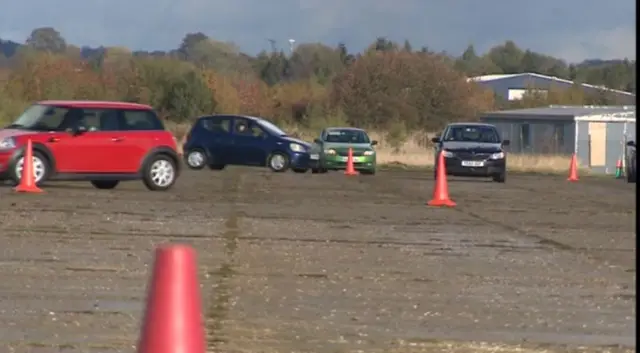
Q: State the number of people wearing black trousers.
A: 0